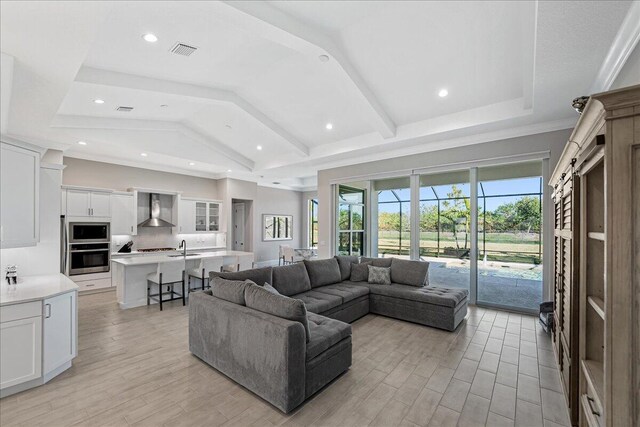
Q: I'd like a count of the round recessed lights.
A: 9